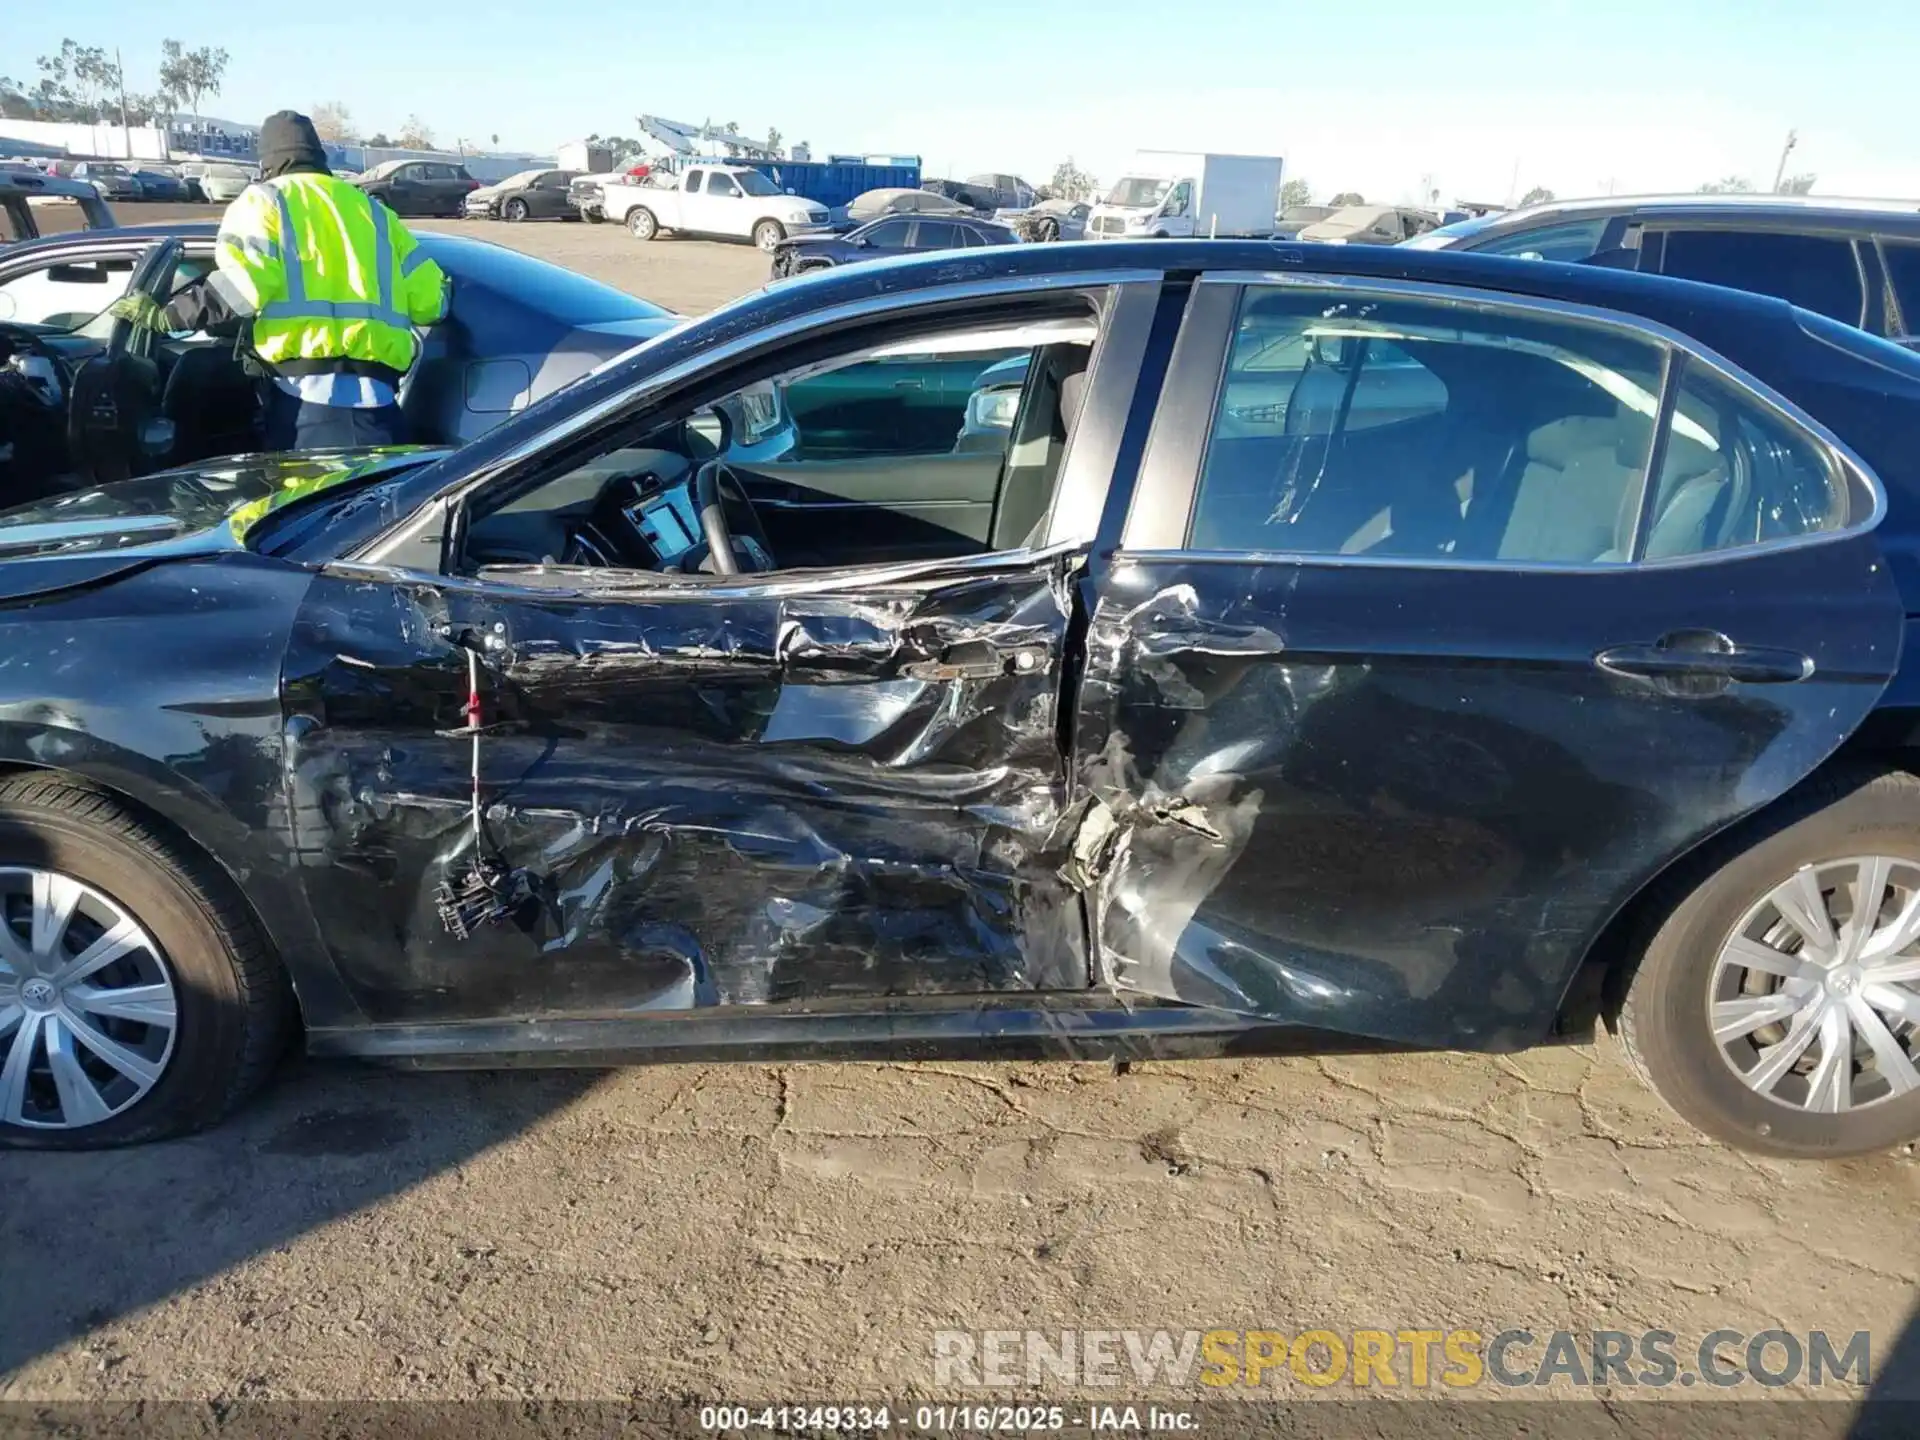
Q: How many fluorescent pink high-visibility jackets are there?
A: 0